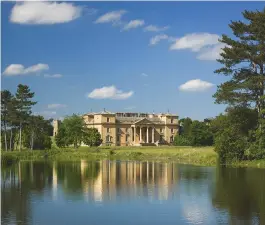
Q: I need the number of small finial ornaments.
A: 4